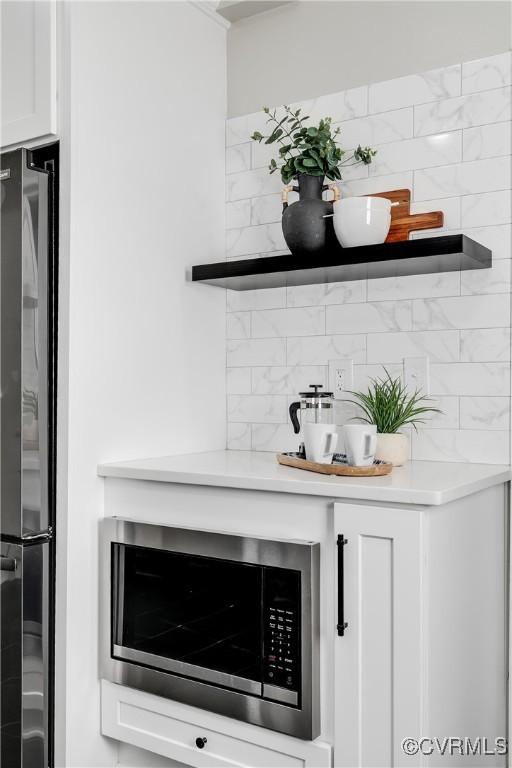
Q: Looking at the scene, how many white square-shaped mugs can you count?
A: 2